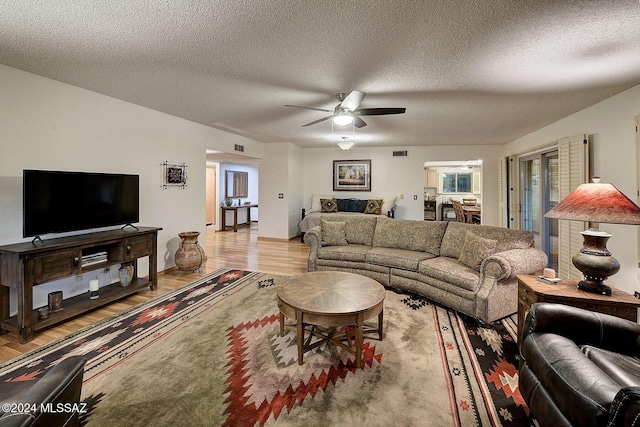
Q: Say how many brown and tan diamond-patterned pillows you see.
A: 2